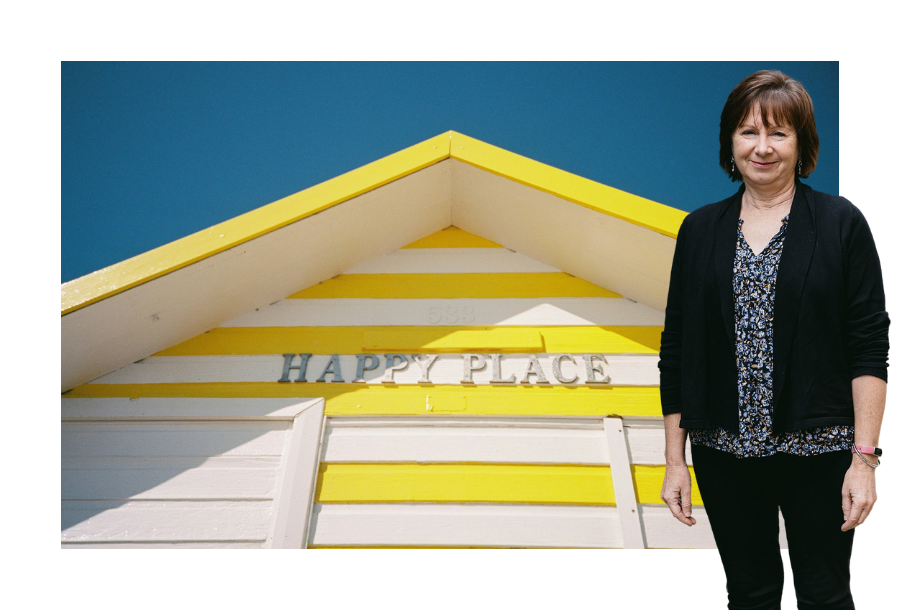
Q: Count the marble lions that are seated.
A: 0